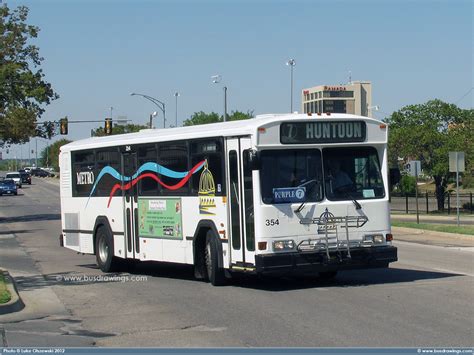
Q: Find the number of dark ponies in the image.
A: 0